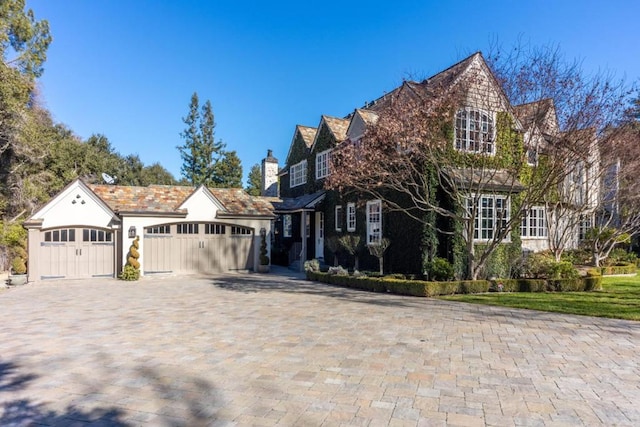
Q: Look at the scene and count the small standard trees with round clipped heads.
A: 3